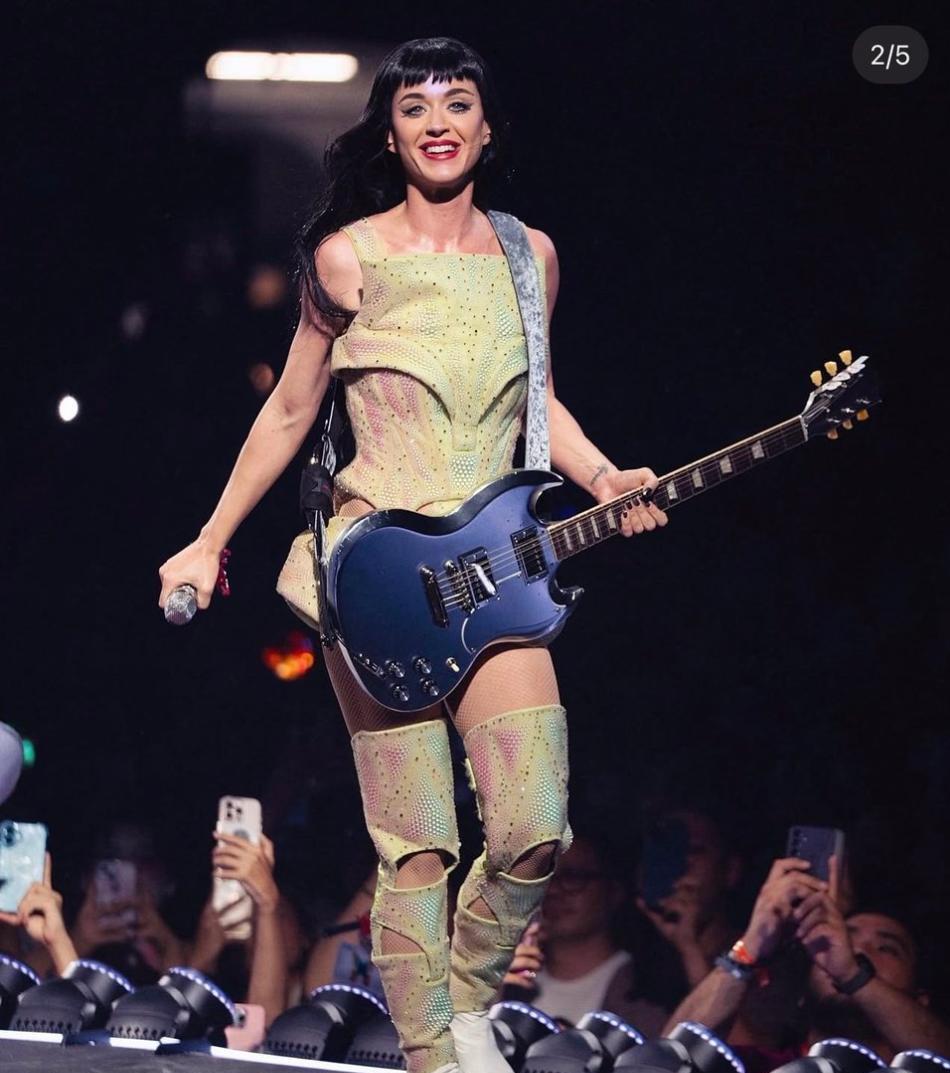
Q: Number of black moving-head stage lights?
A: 10